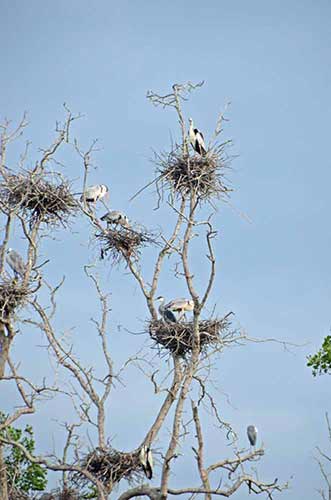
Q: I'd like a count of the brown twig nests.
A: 6